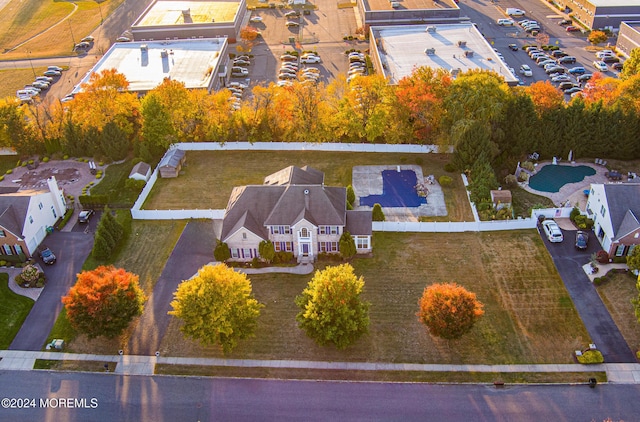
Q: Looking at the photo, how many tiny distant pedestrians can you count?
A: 0